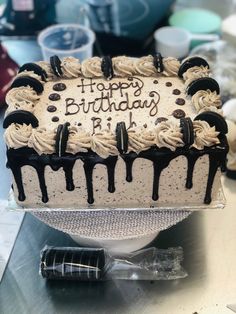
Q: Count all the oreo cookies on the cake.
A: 12